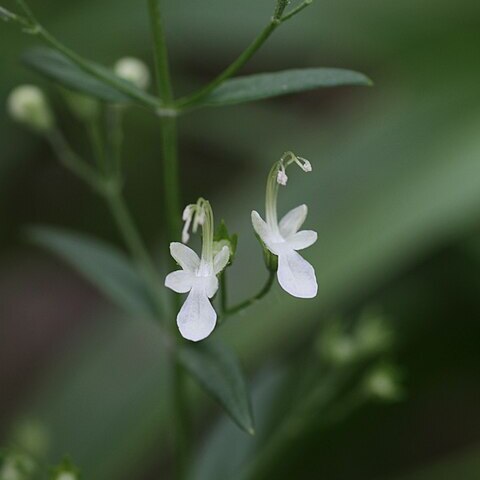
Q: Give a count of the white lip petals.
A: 2